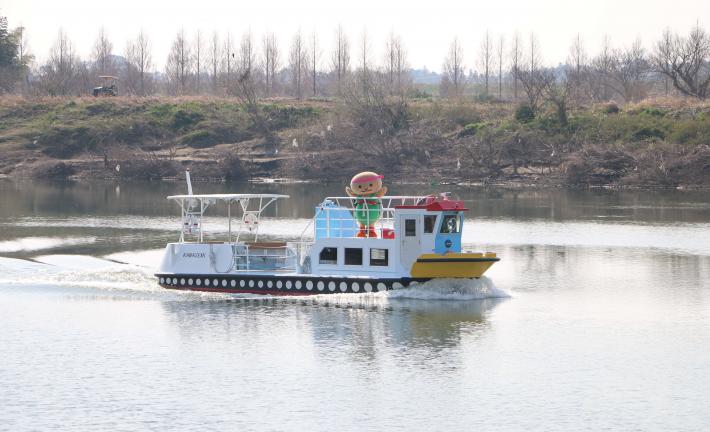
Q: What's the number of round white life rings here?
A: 2